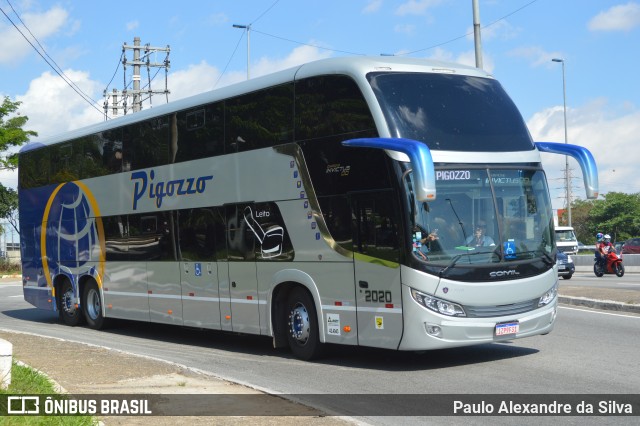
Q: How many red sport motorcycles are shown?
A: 1